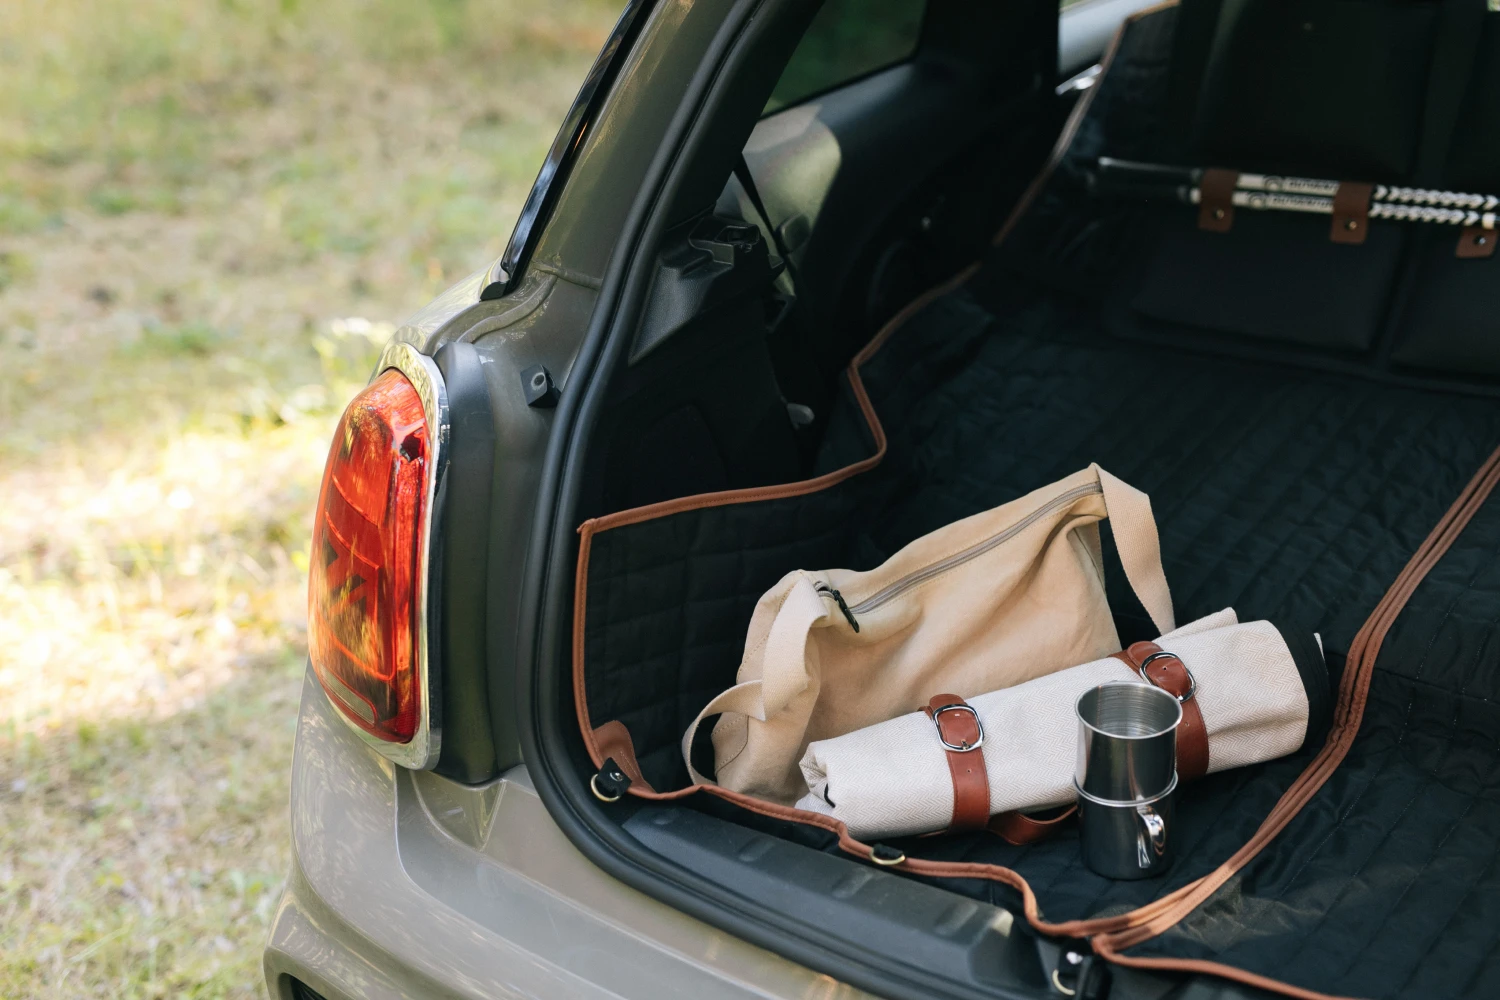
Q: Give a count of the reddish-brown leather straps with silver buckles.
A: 2